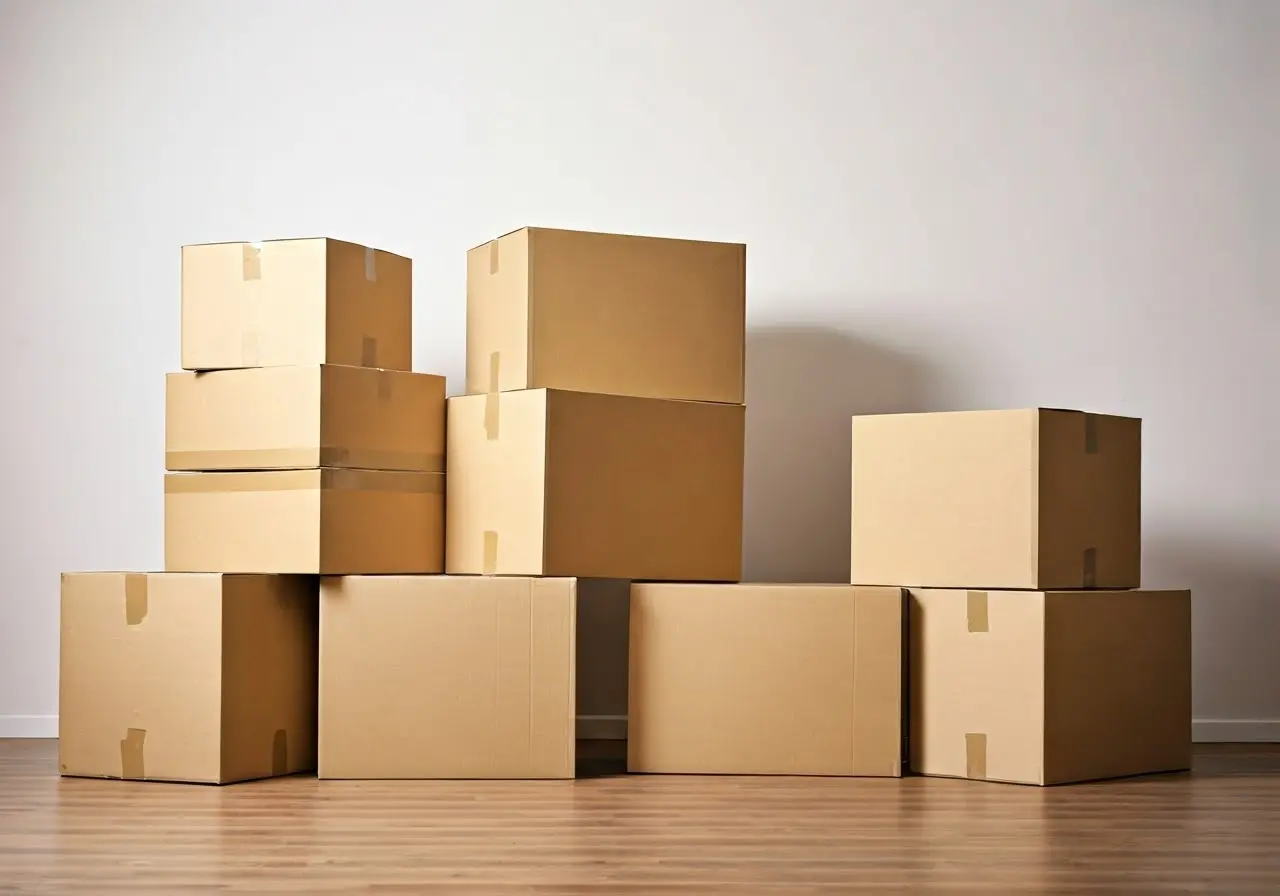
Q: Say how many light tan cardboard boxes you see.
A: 10